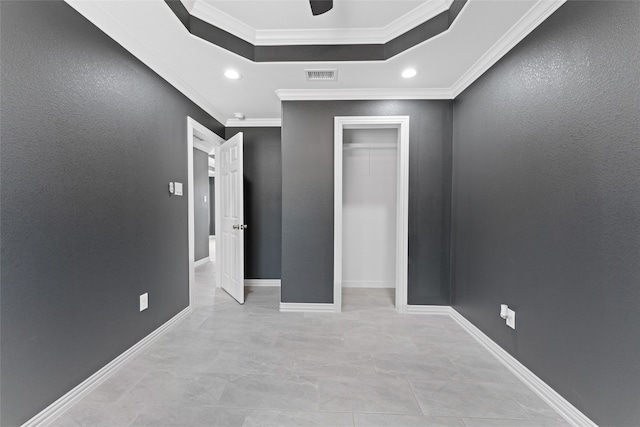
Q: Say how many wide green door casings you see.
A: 0